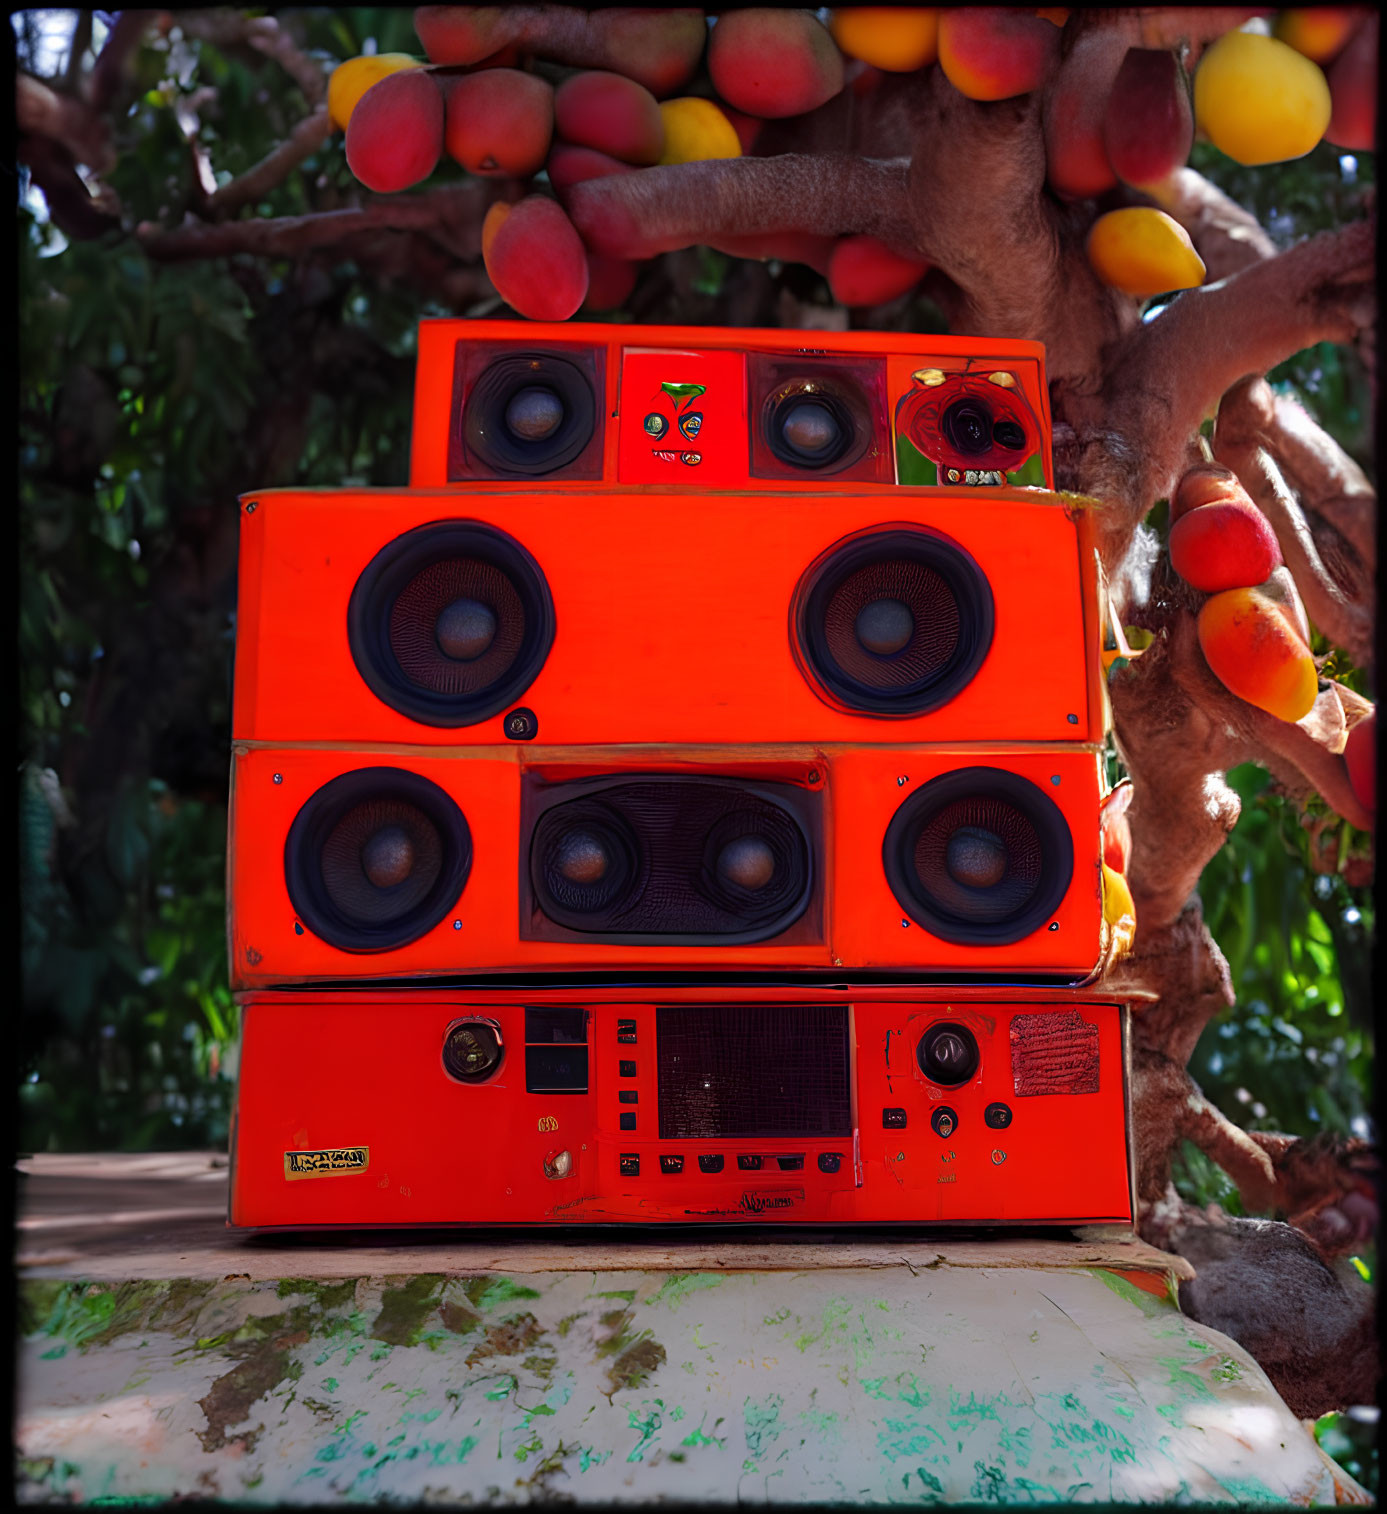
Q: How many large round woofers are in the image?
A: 4